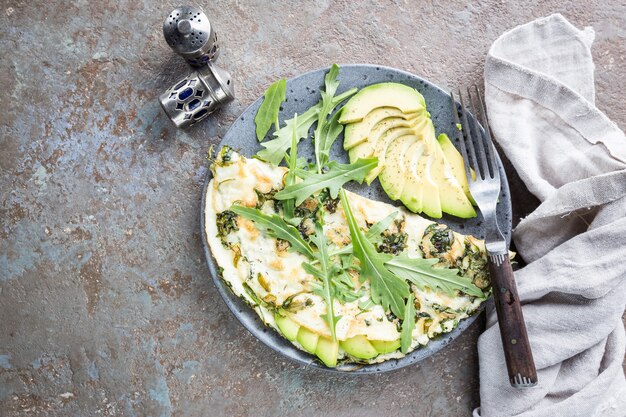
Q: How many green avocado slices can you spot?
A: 14